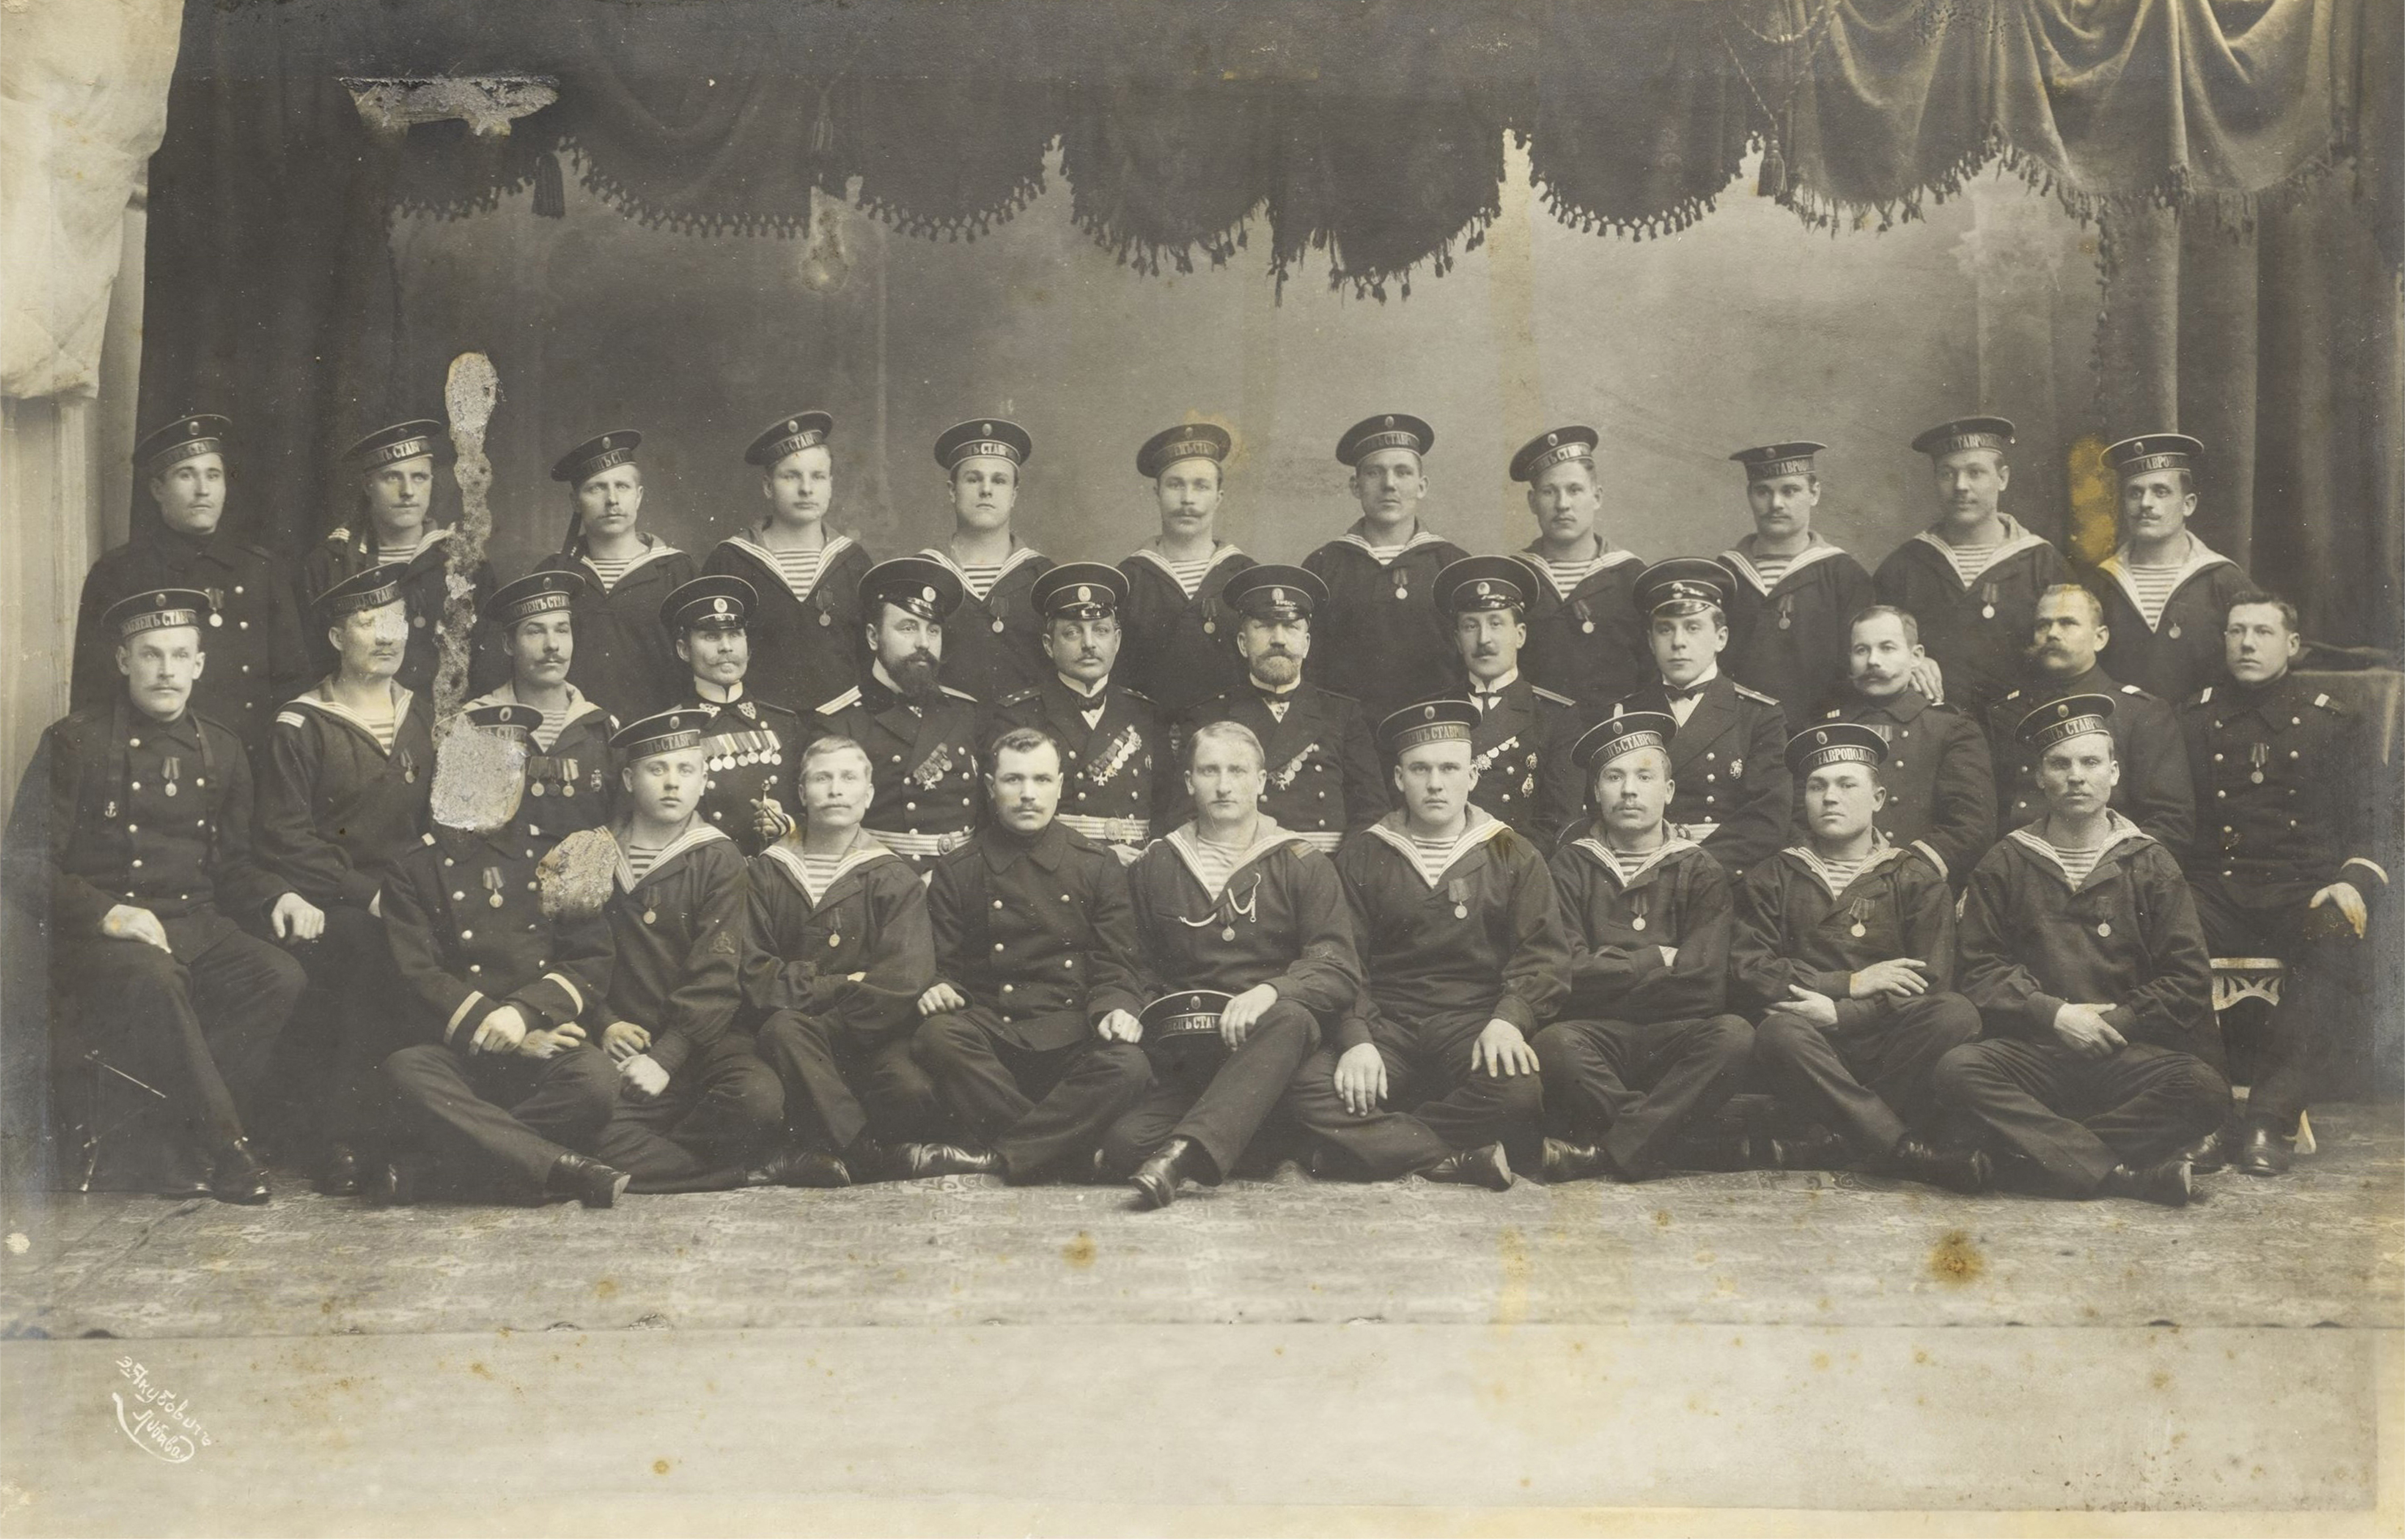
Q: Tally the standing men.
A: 11